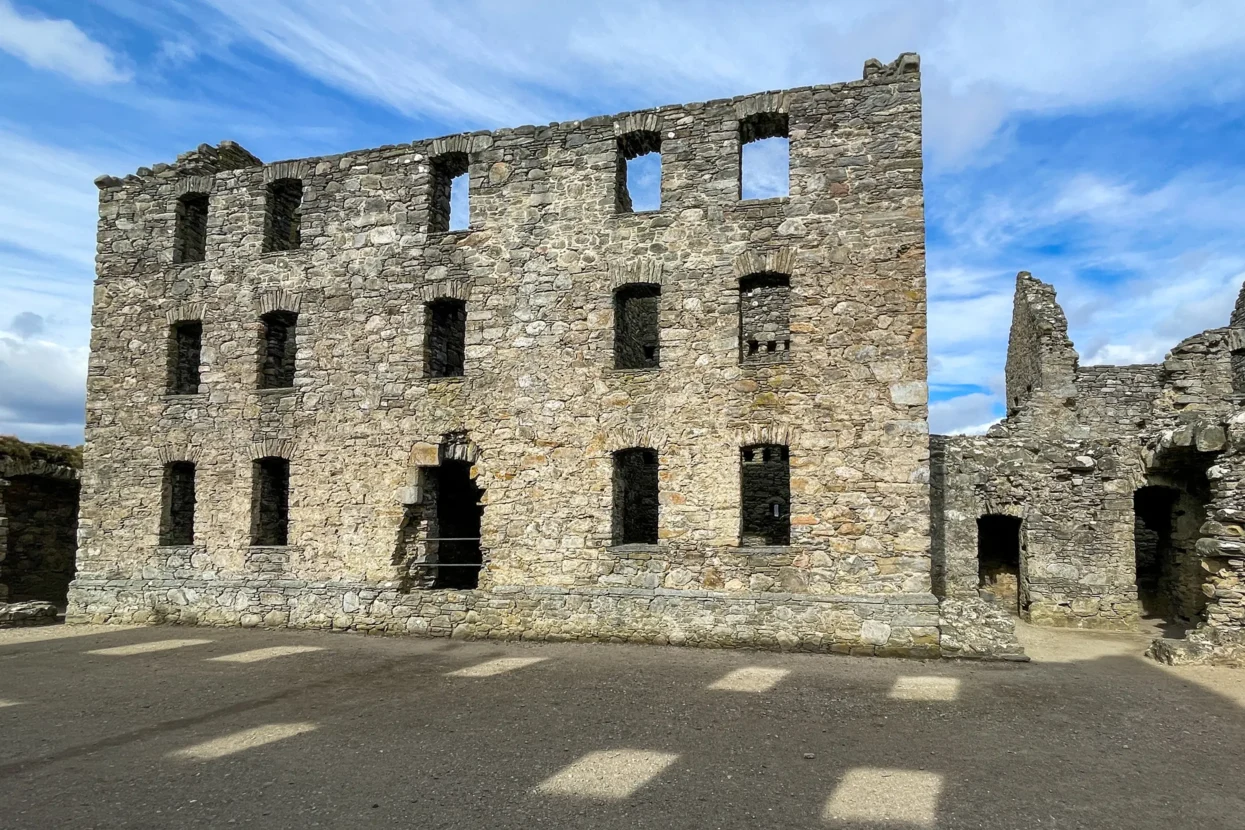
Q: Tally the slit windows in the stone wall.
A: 14